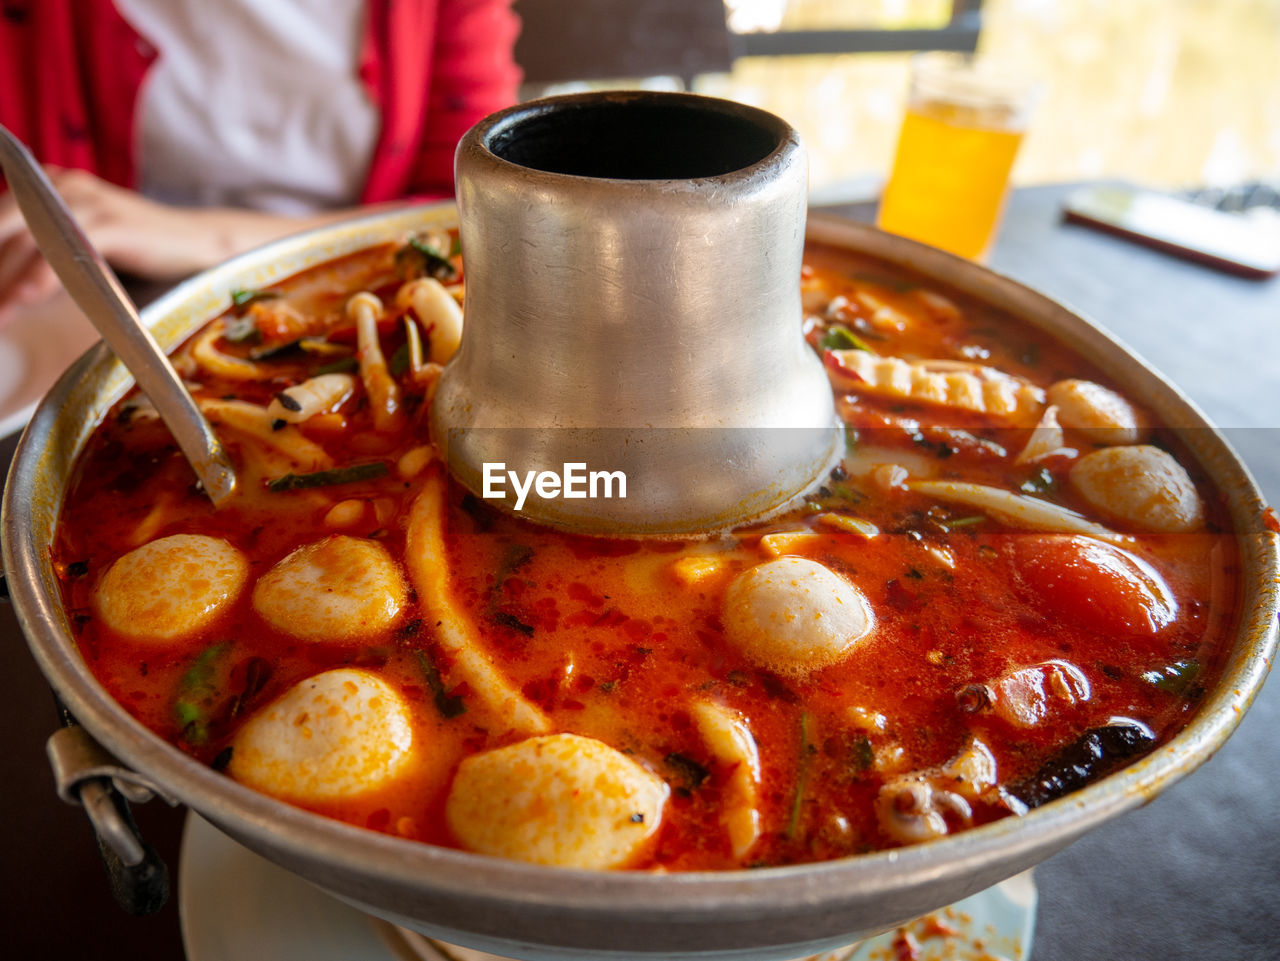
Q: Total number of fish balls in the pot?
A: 7